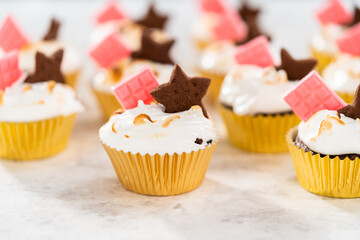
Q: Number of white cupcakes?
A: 11